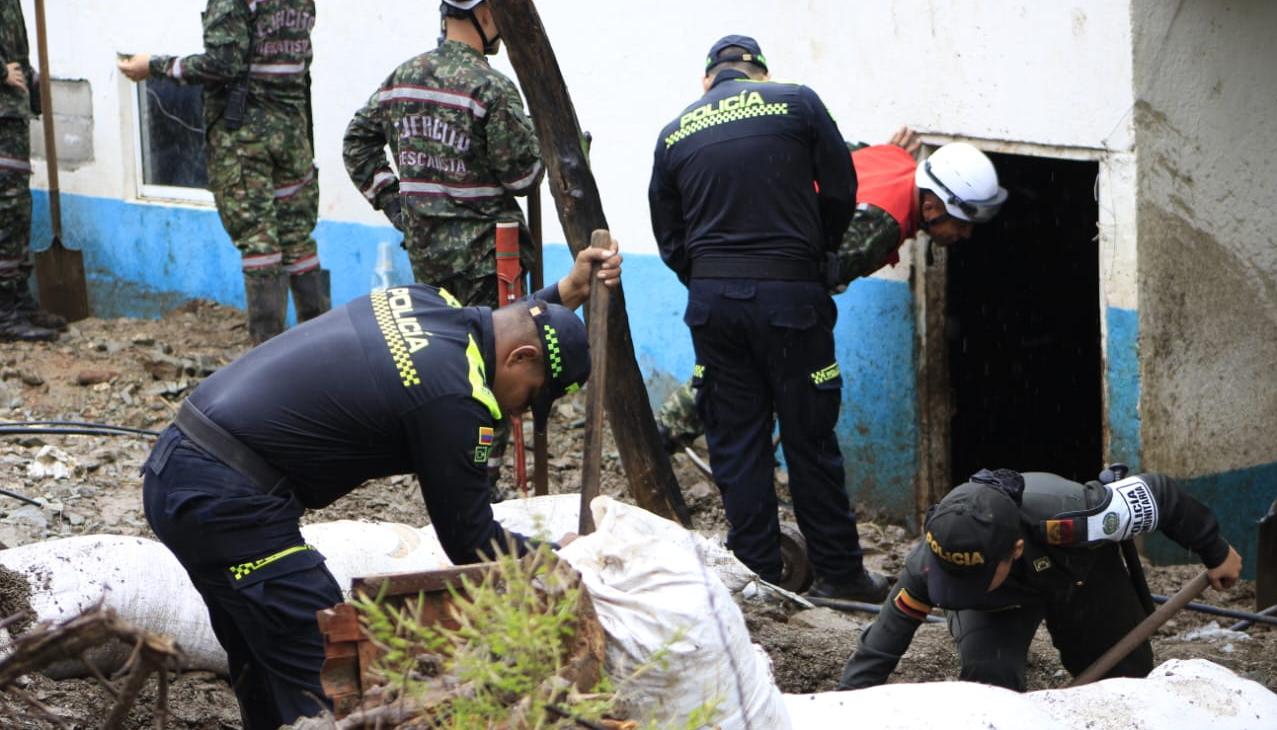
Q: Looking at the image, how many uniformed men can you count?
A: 7